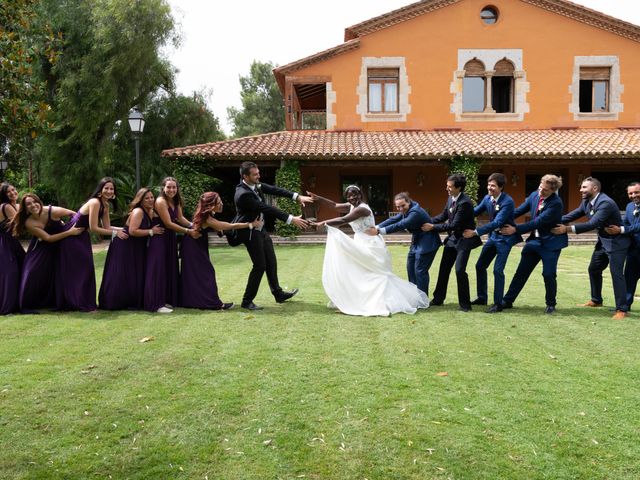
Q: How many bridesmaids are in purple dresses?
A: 6